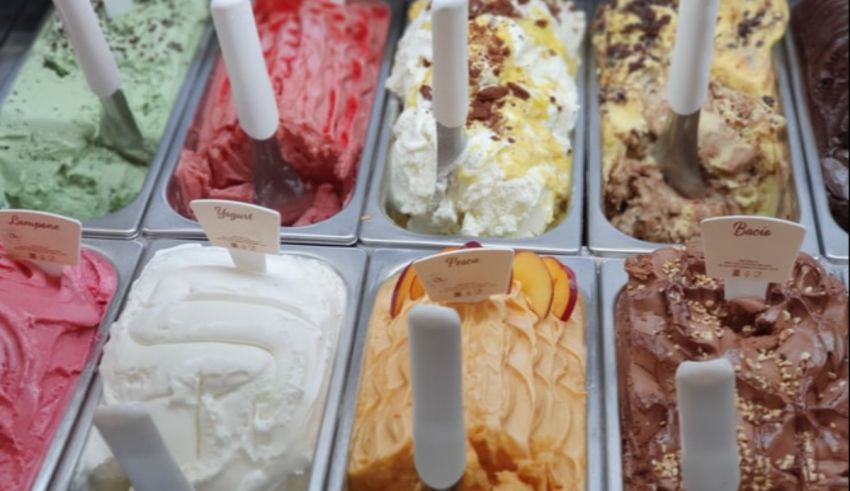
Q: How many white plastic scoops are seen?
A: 7